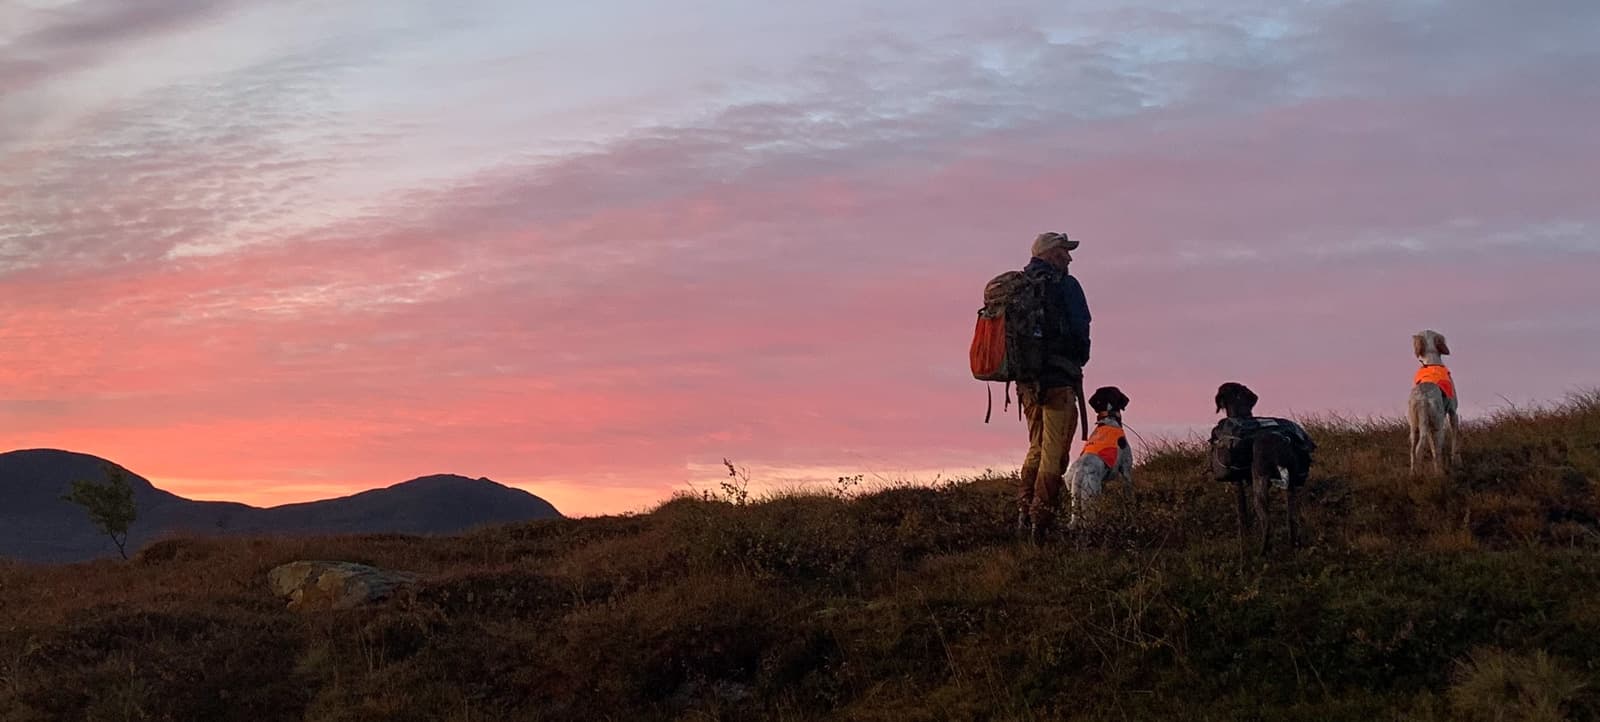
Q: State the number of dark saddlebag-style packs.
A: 1